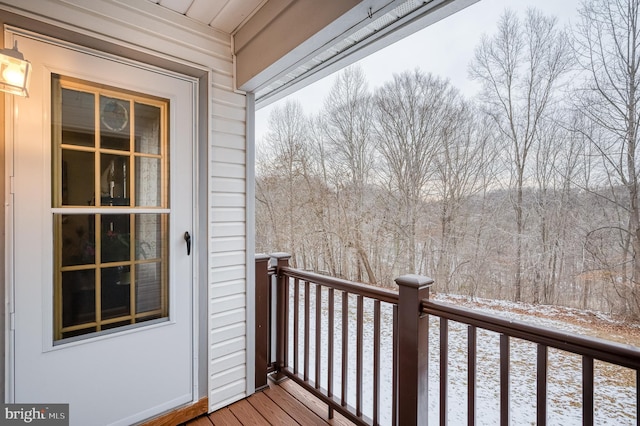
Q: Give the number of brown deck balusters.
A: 15